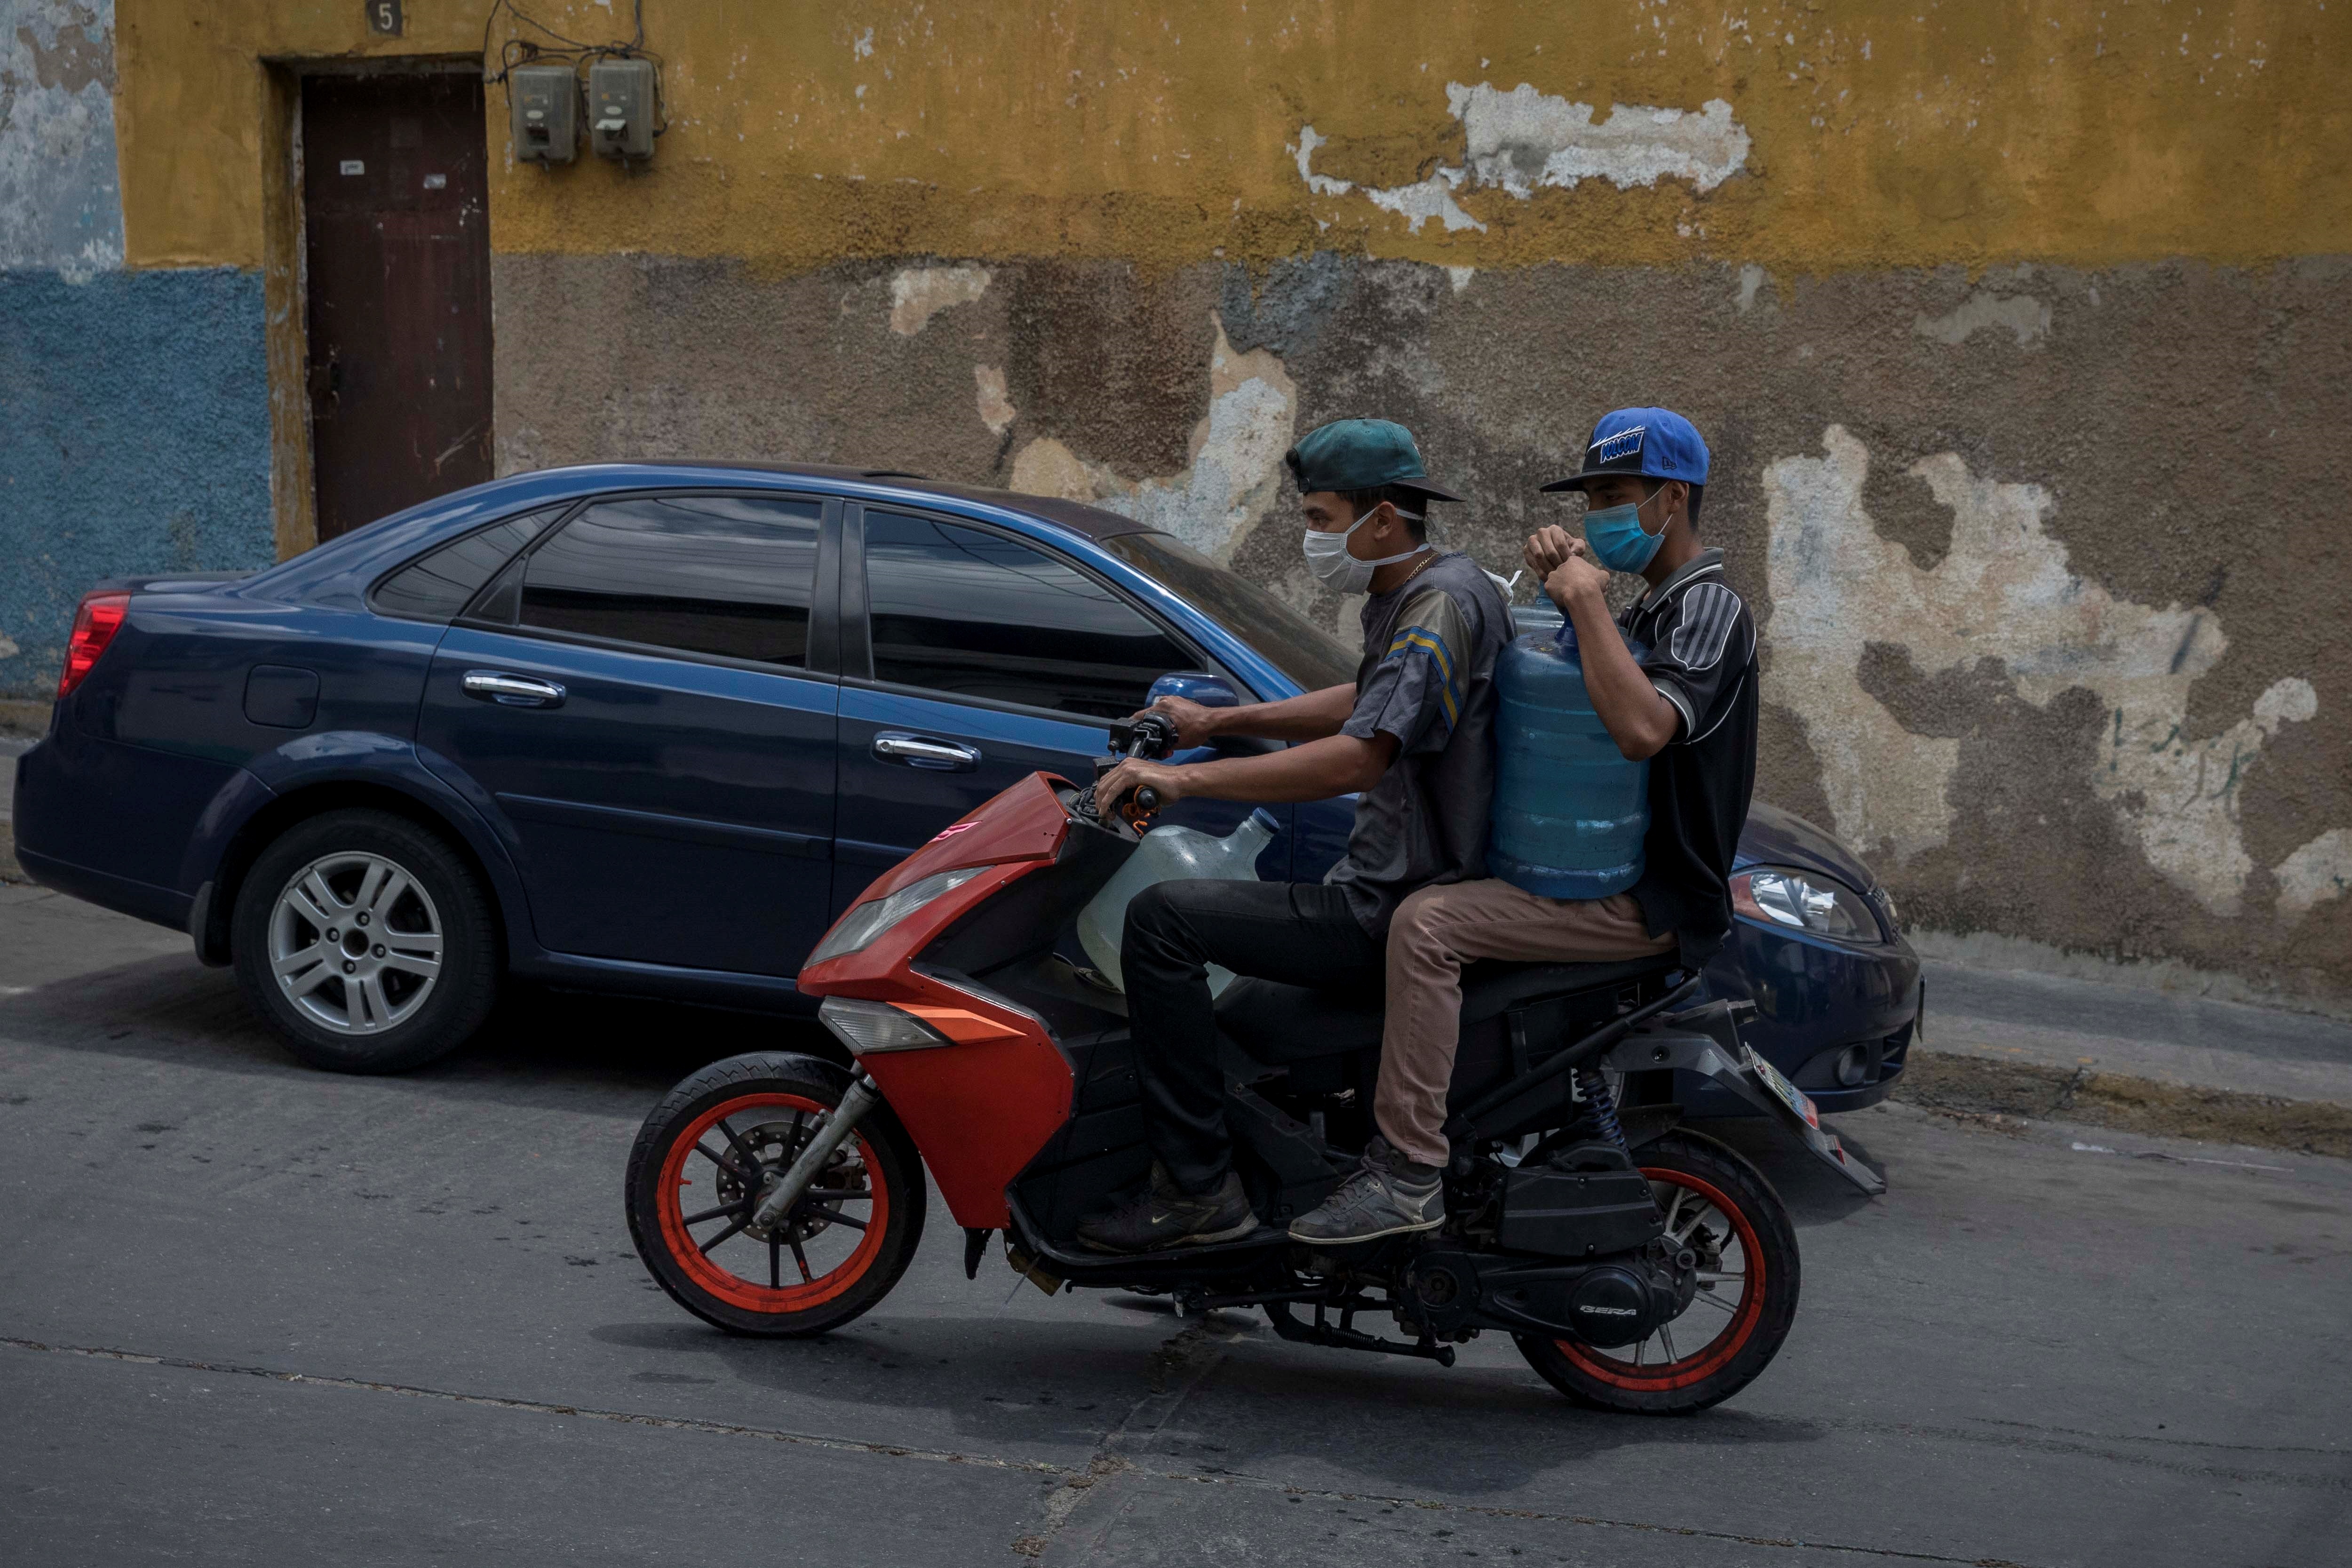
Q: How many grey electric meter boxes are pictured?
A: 2